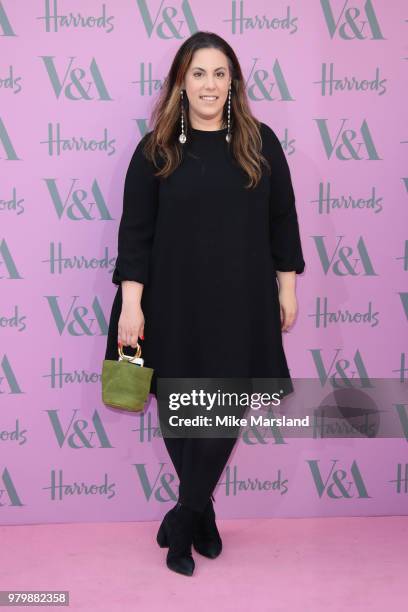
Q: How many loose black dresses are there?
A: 1